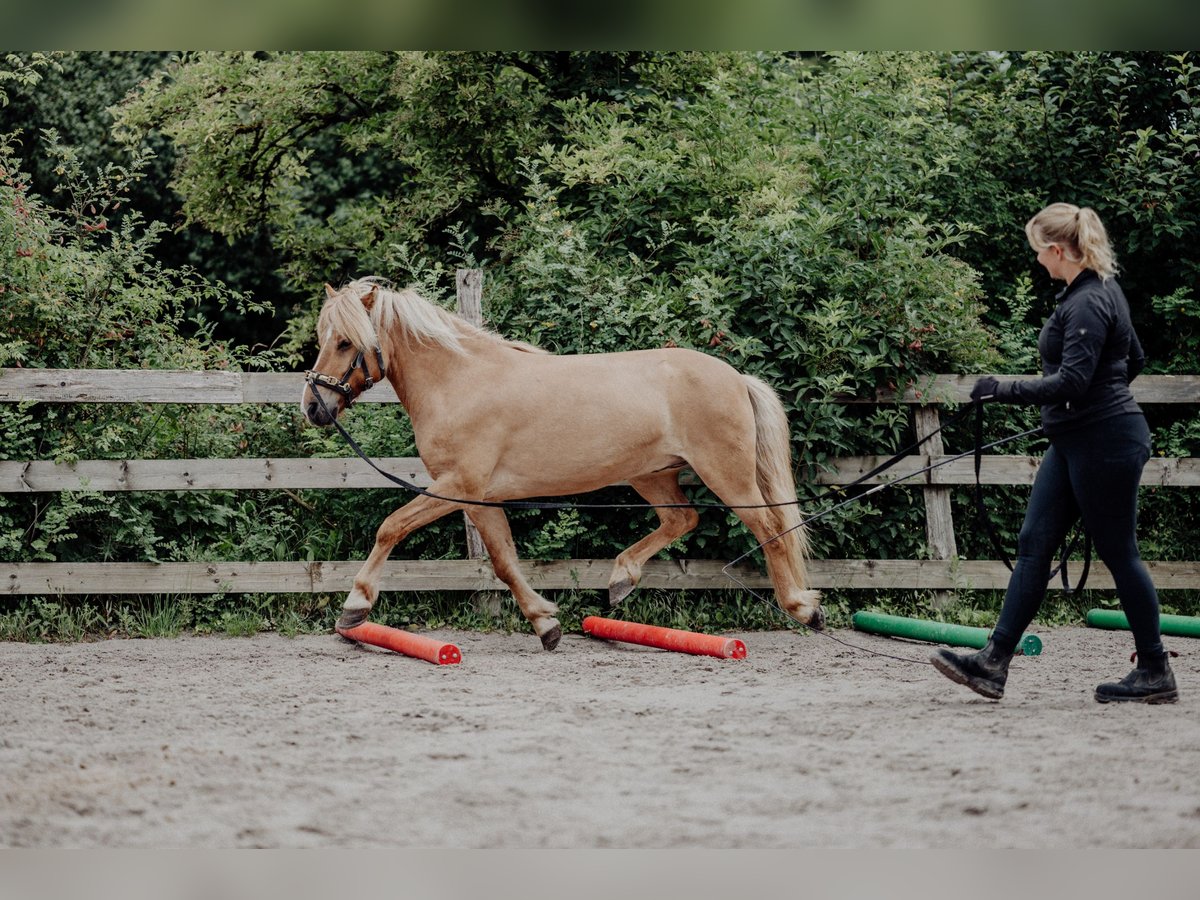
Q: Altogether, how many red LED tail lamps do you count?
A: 0